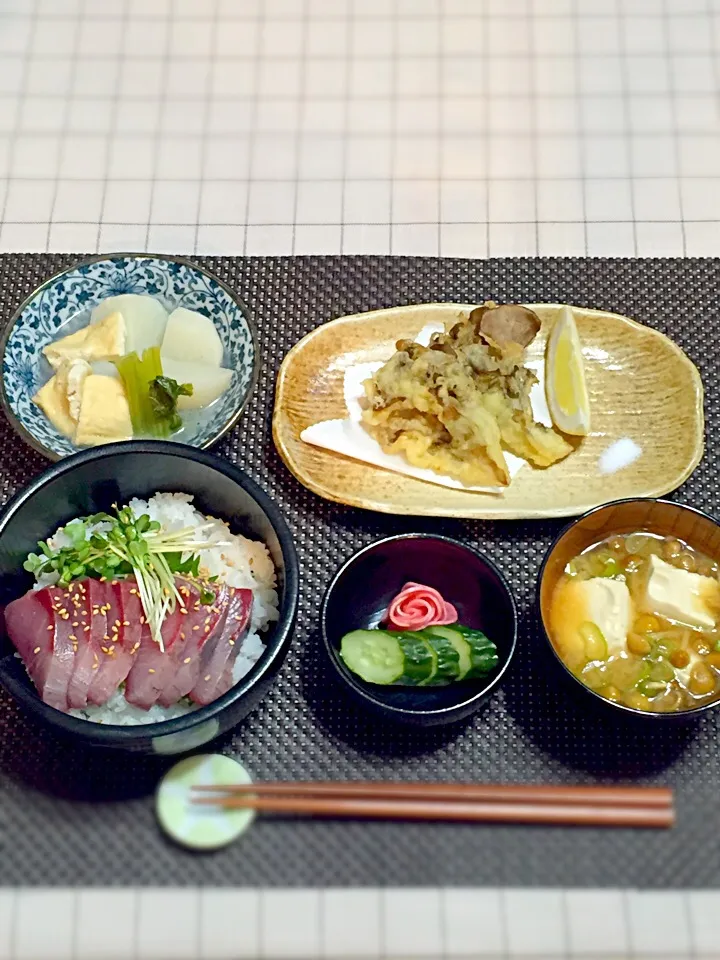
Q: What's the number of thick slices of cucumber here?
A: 3